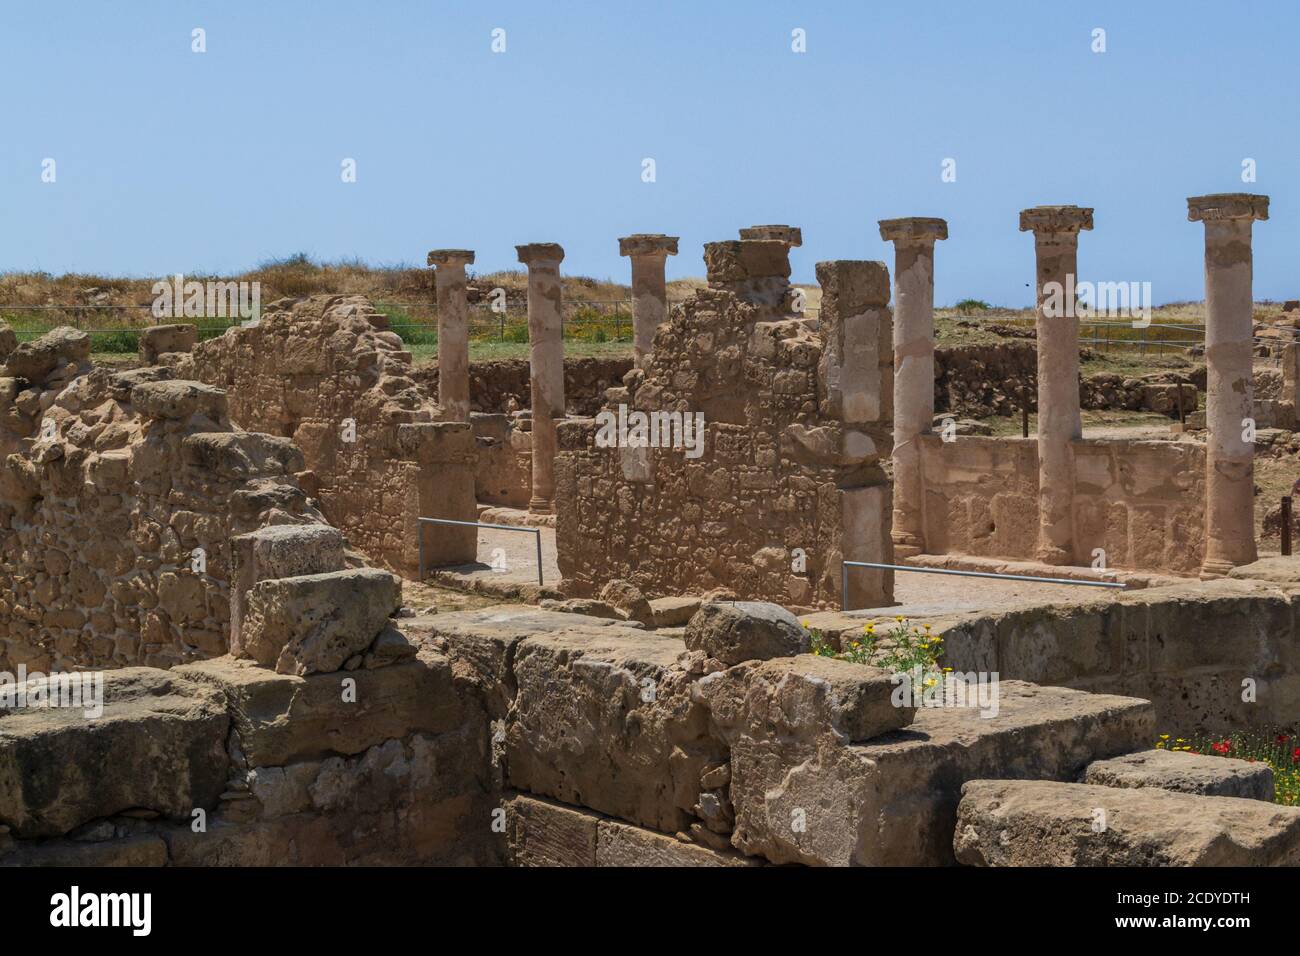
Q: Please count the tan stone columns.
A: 7